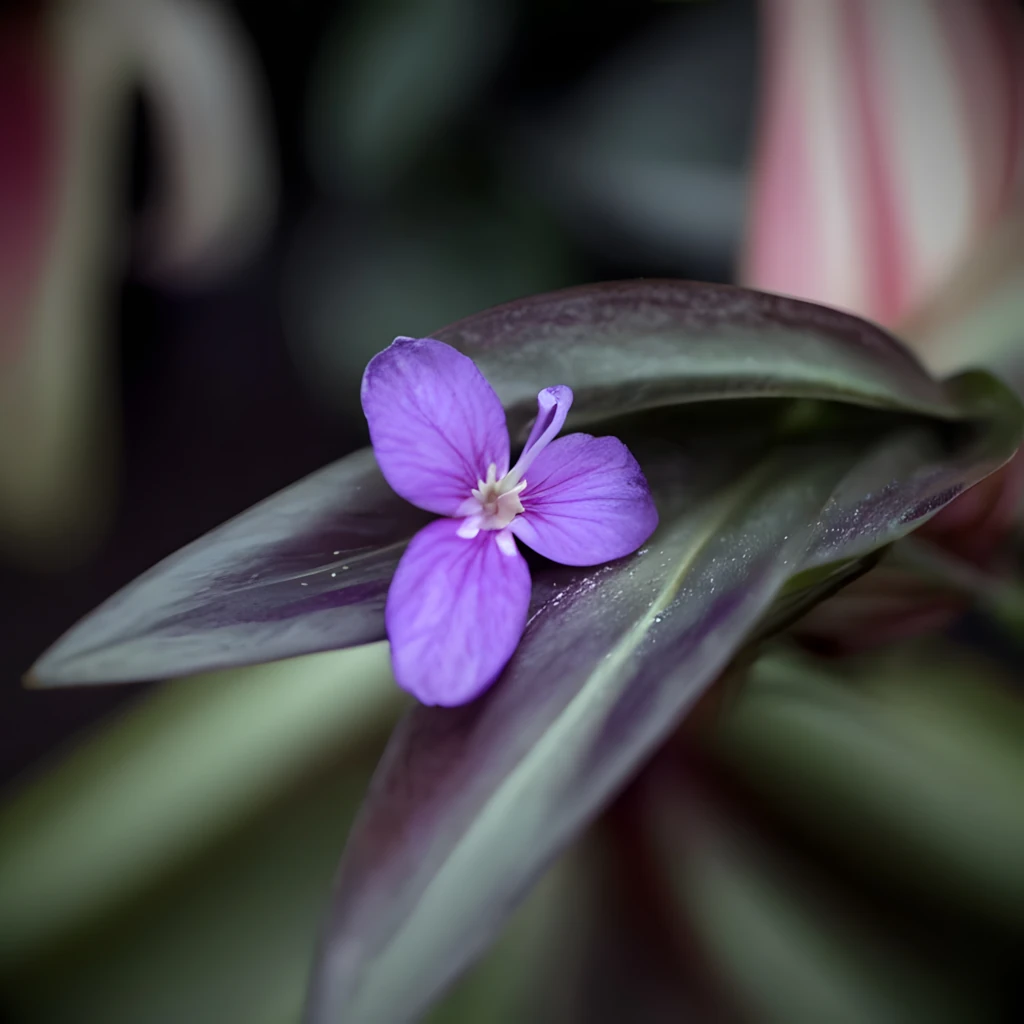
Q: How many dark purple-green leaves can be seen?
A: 3